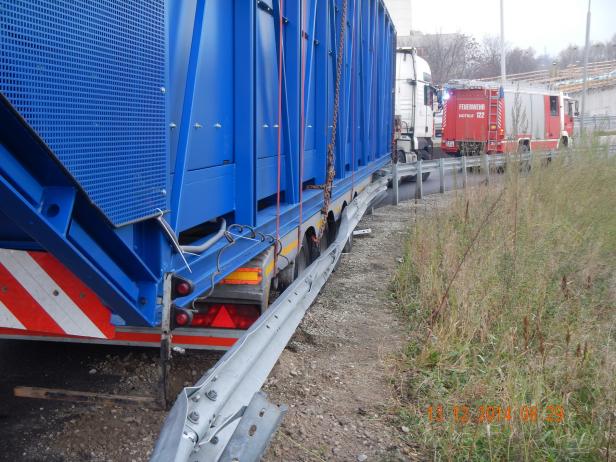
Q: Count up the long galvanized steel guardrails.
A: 1